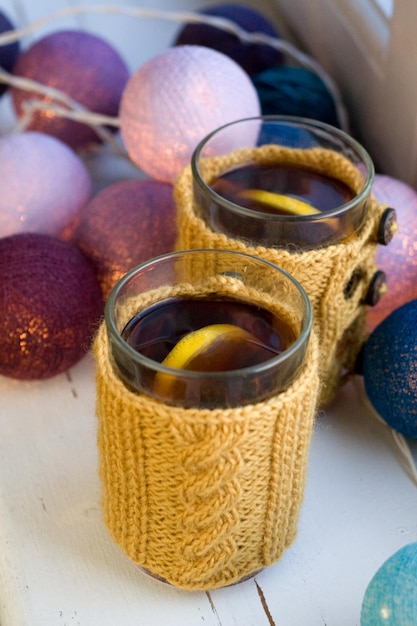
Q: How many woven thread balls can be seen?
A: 11